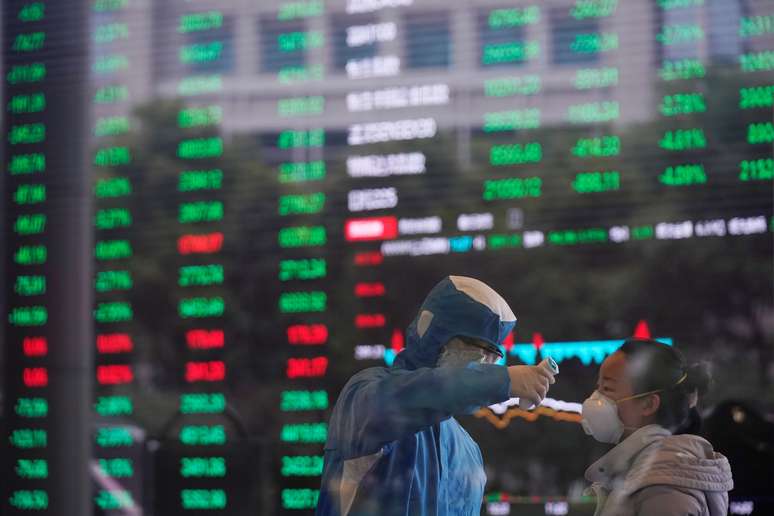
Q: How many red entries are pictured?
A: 13